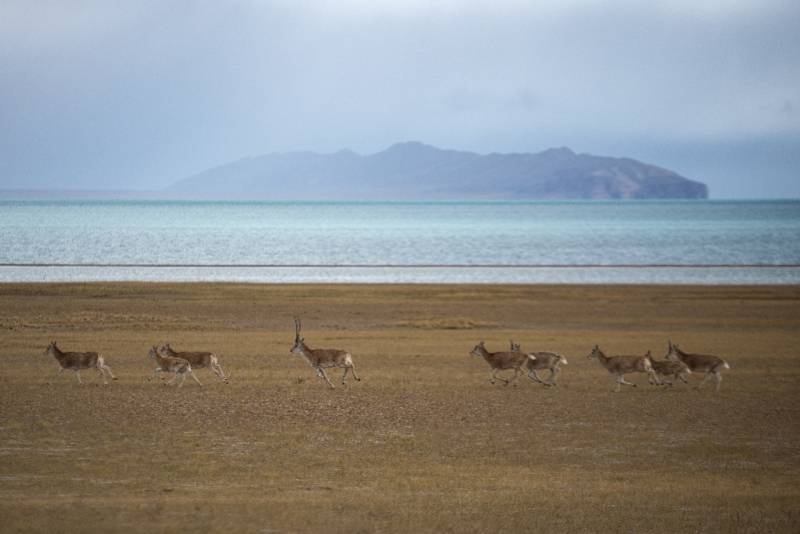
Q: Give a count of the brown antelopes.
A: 9